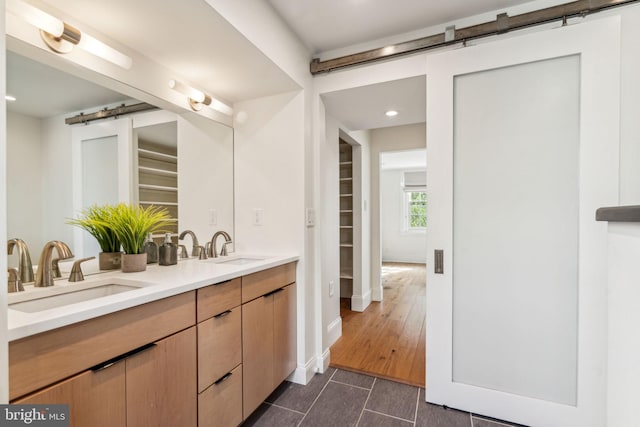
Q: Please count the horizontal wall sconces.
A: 2